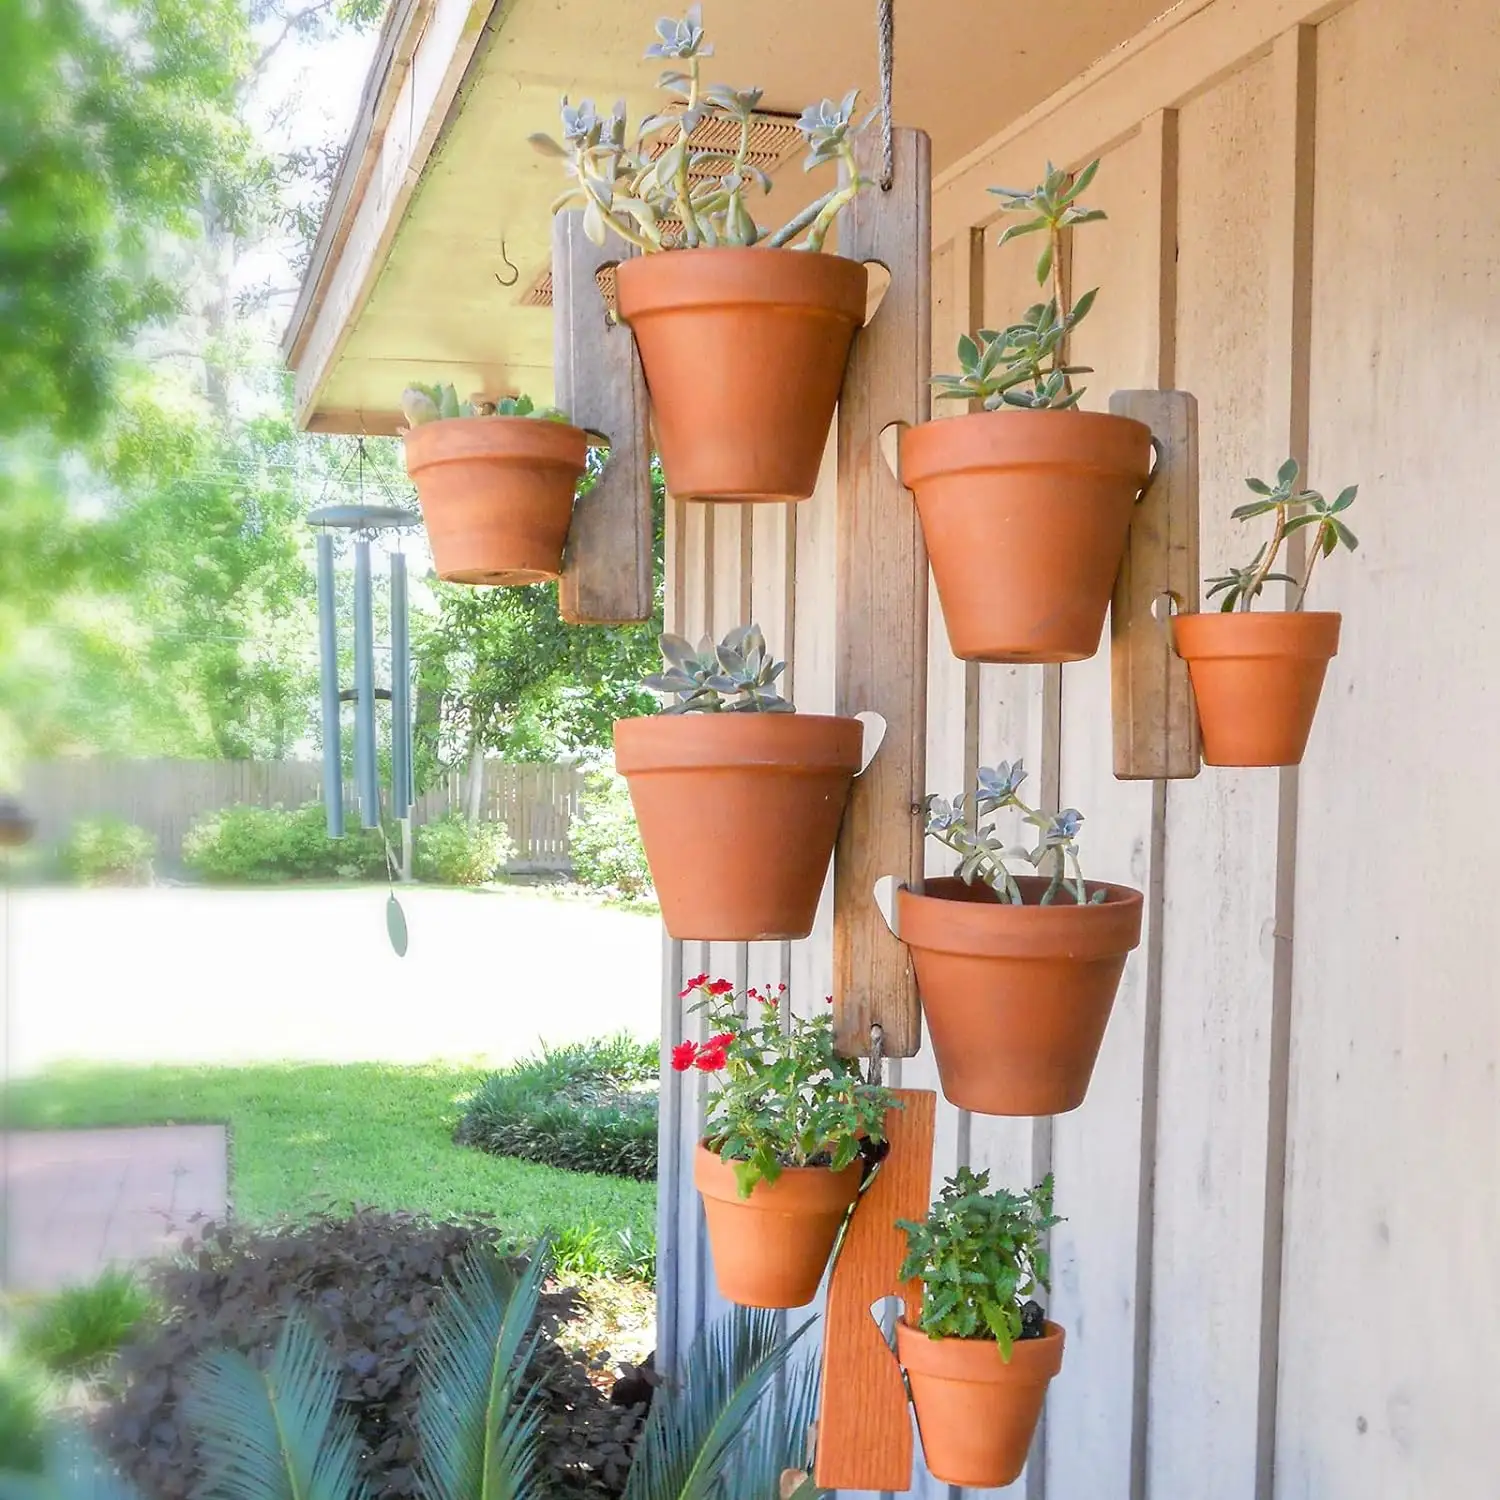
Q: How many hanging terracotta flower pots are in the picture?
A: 8